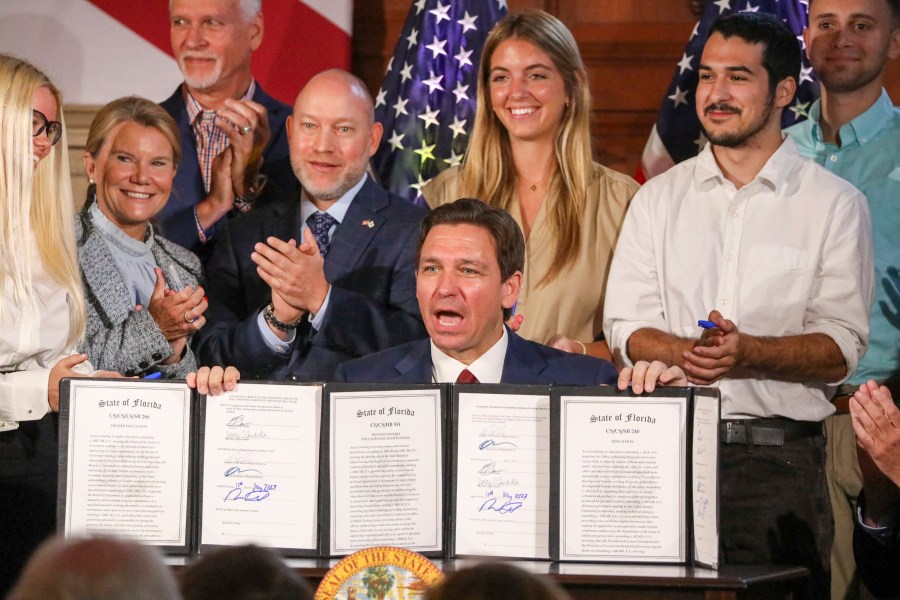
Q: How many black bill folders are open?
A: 3